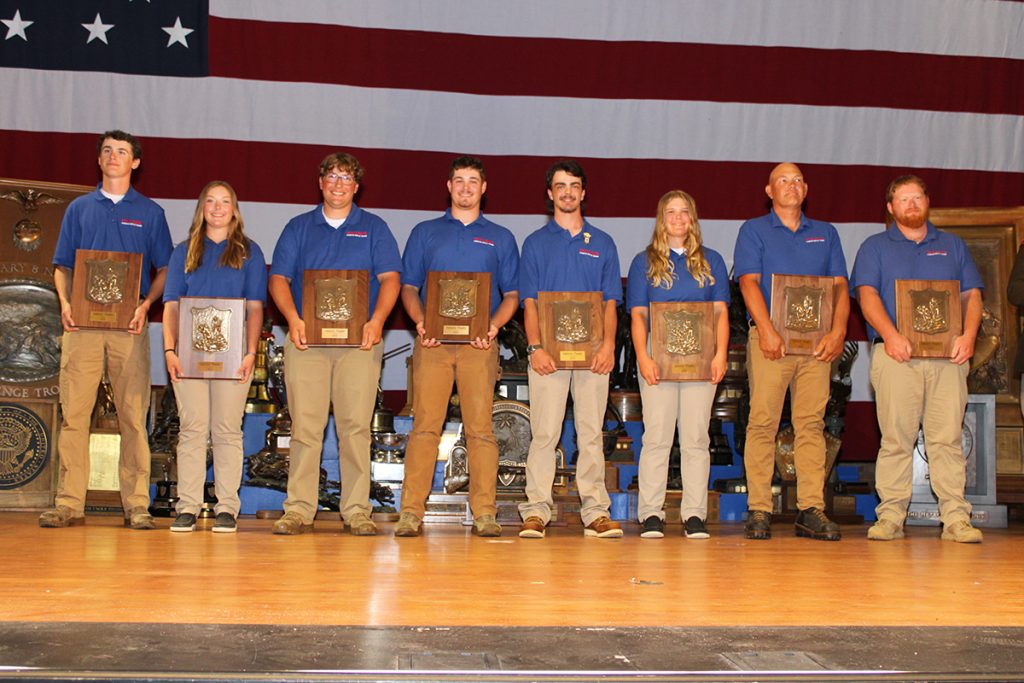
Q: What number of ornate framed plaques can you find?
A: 8